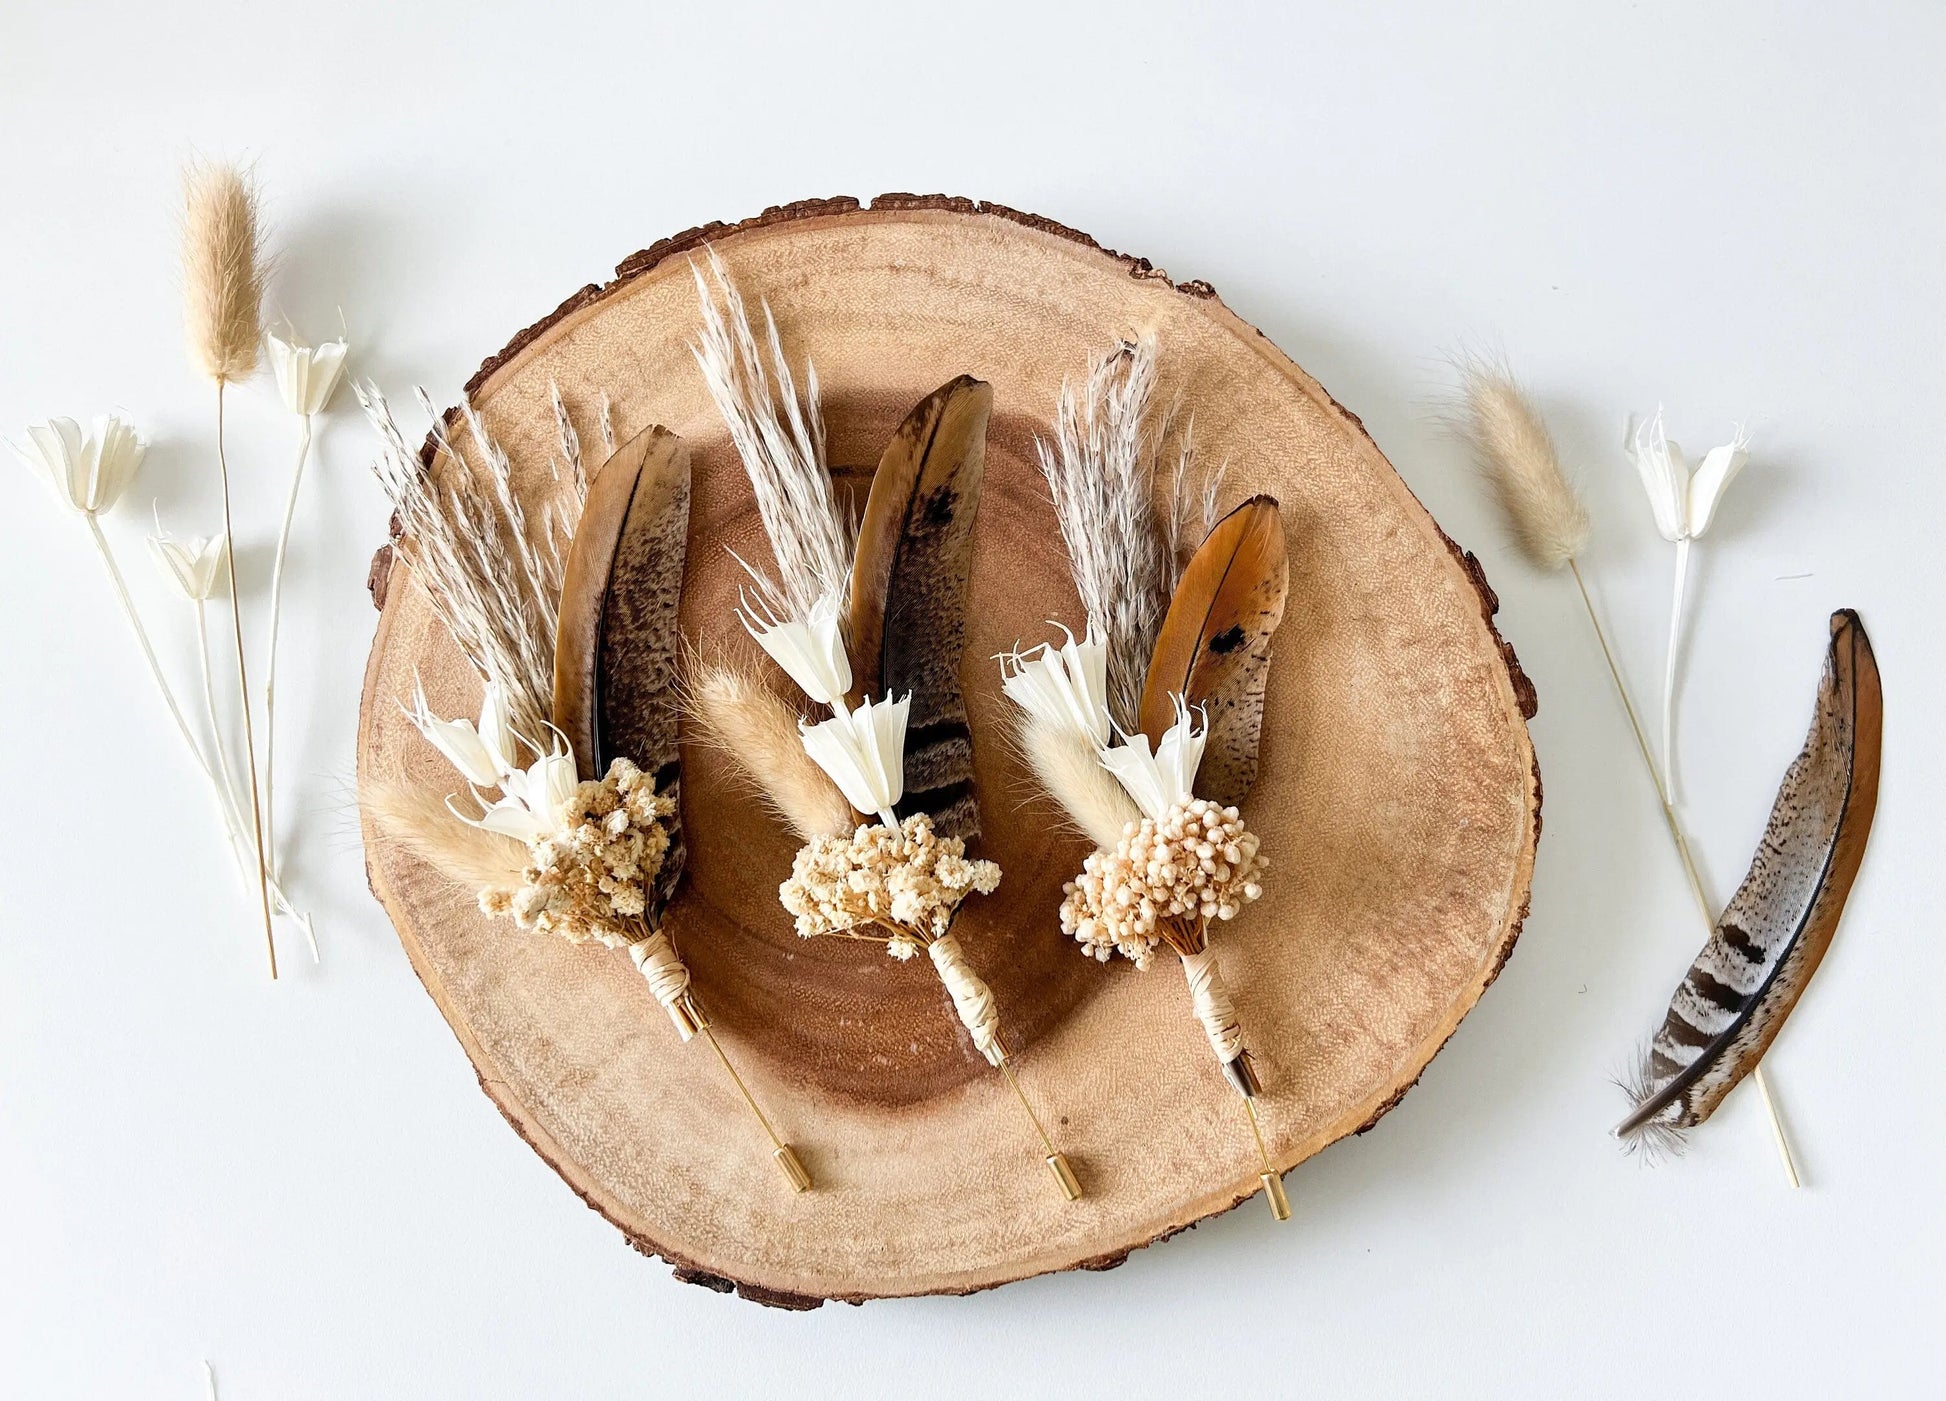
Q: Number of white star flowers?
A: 10